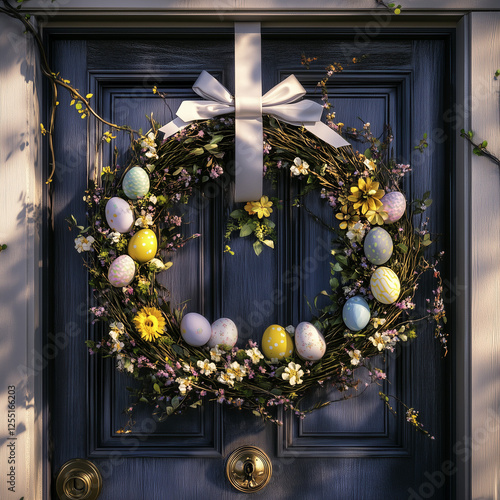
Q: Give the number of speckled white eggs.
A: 2